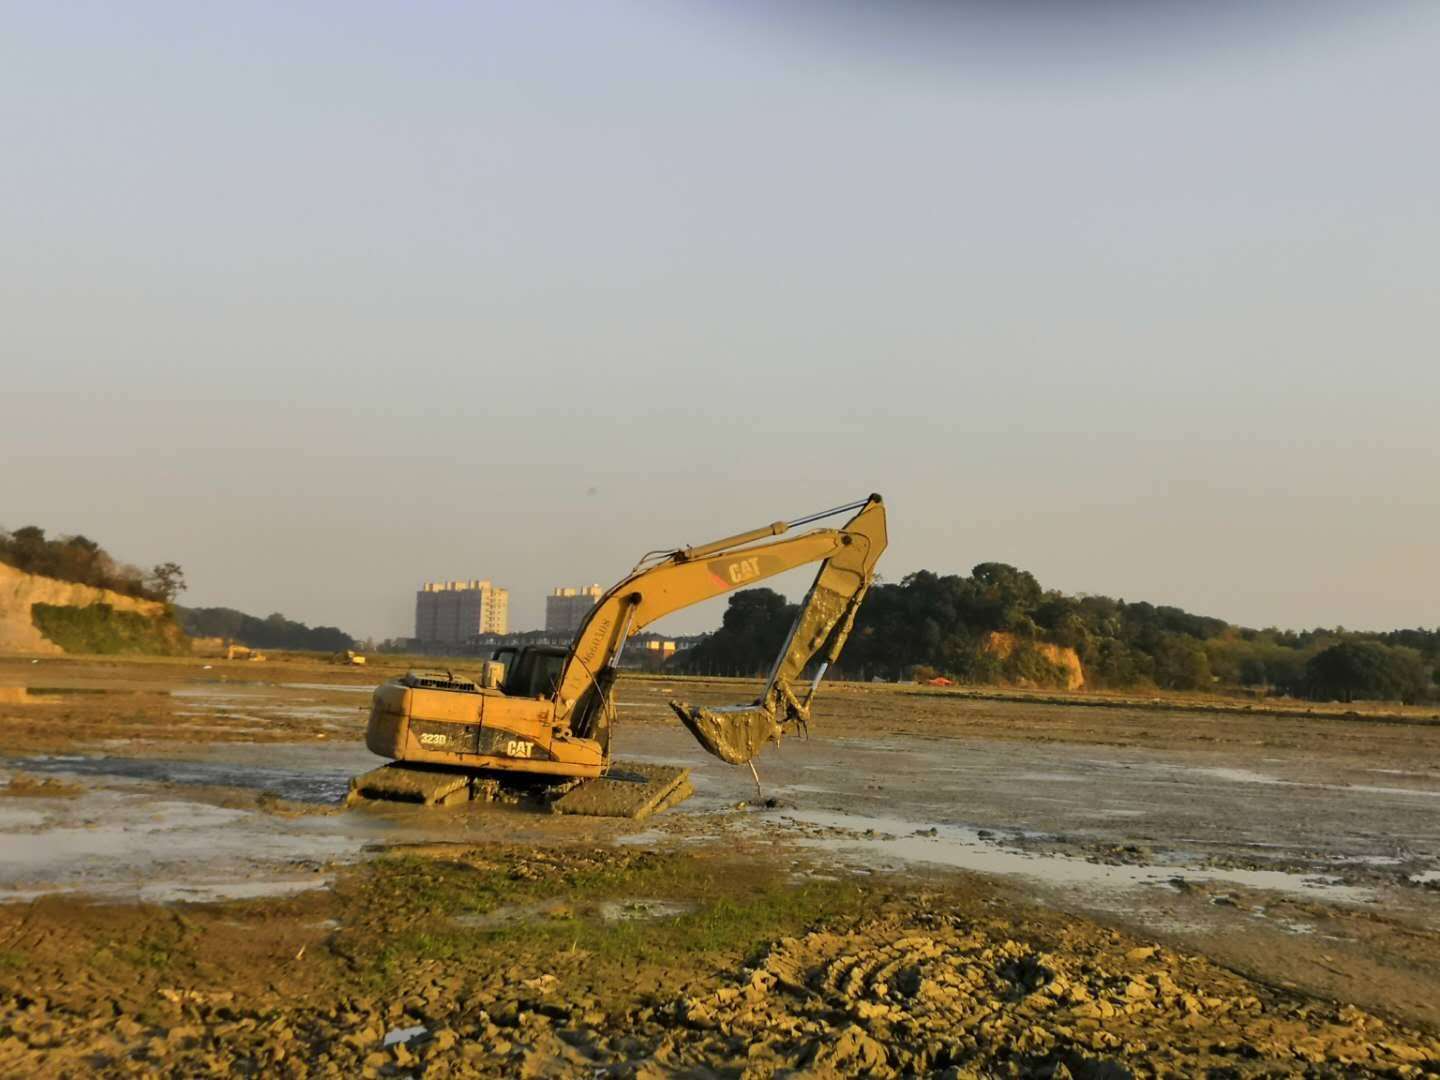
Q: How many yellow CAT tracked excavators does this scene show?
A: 1